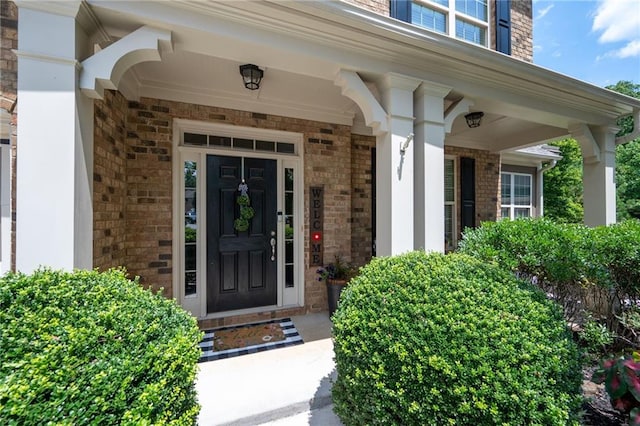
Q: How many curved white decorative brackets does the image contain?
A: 4